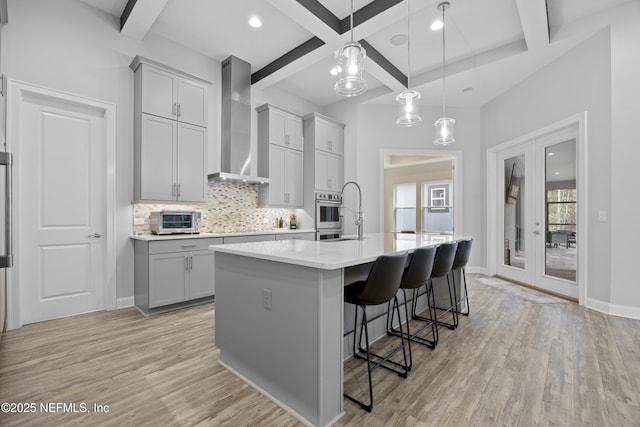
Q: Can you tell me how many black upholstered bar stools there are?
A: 4